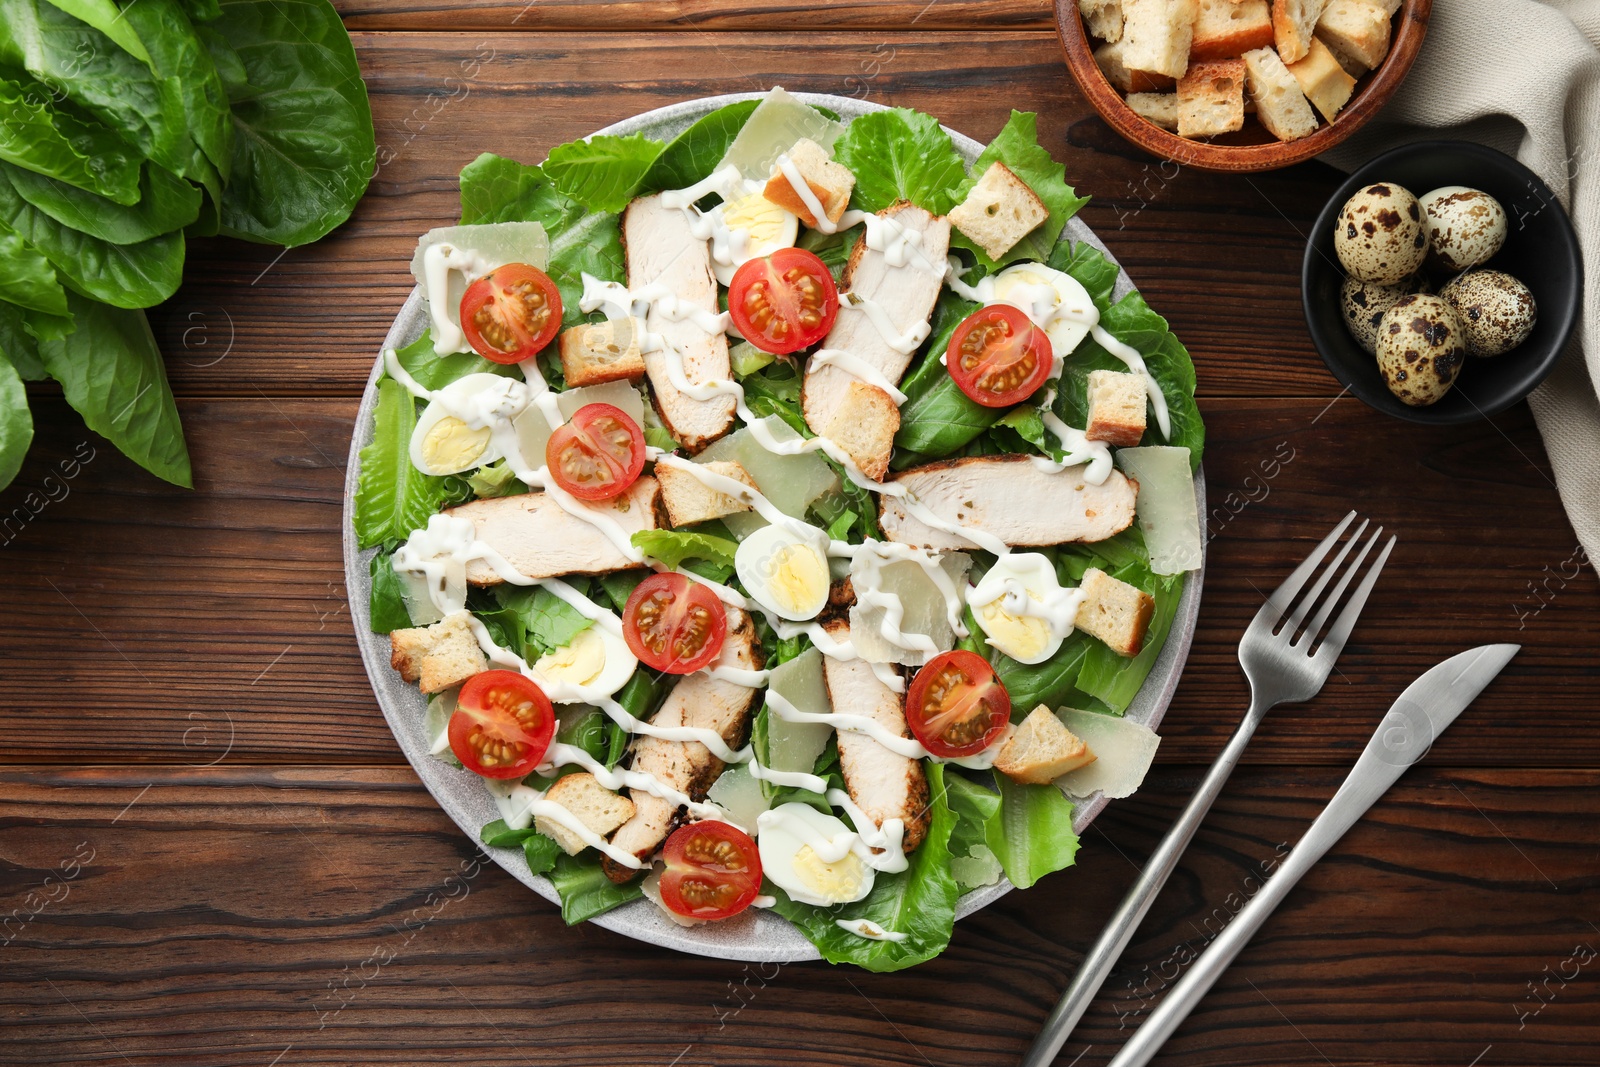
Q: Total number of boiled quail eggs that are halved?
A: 7